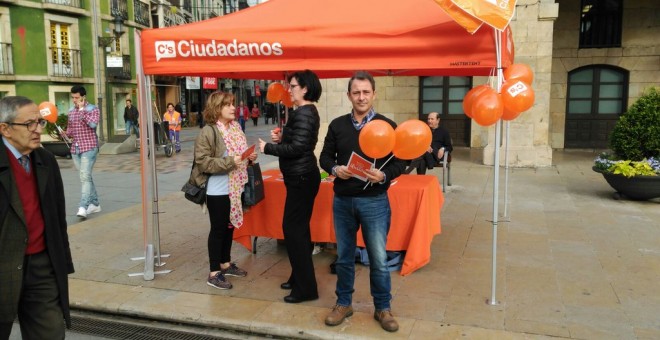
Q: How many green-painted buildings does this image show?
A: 1